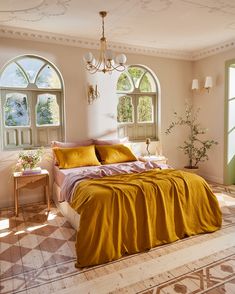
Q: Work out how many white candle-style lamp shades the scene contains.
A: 2